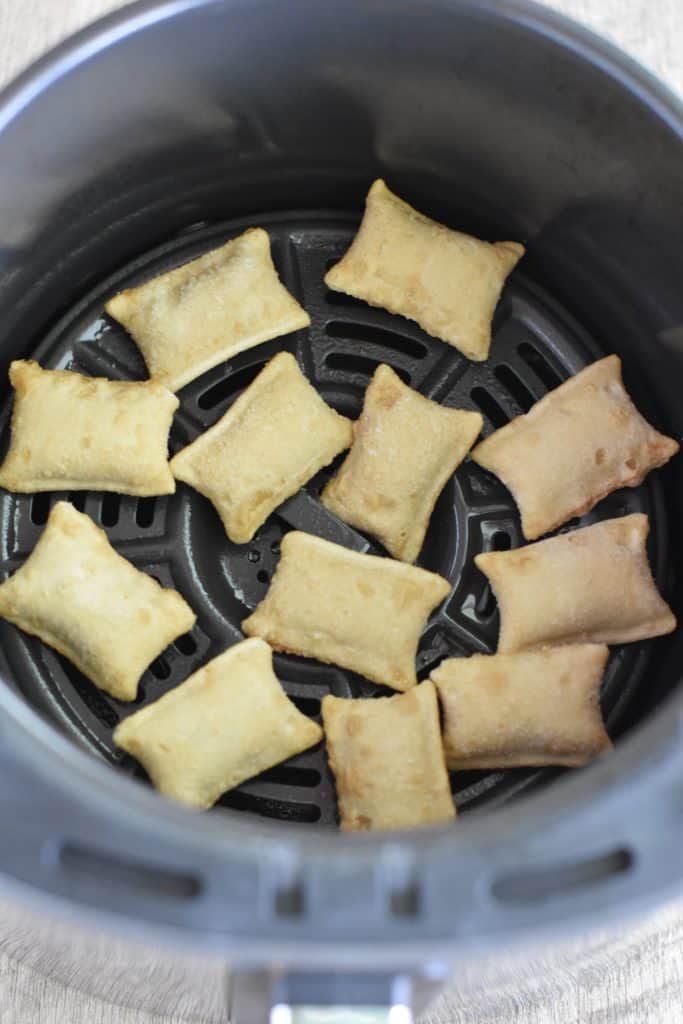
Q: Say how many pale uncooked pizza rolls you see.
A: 12